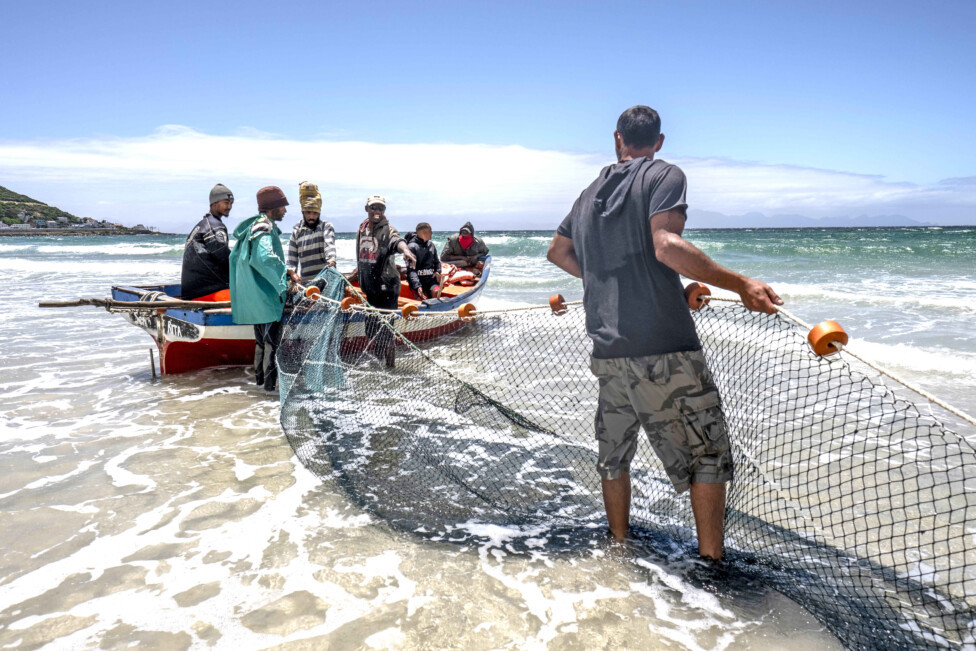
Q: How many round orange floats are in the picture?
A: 7